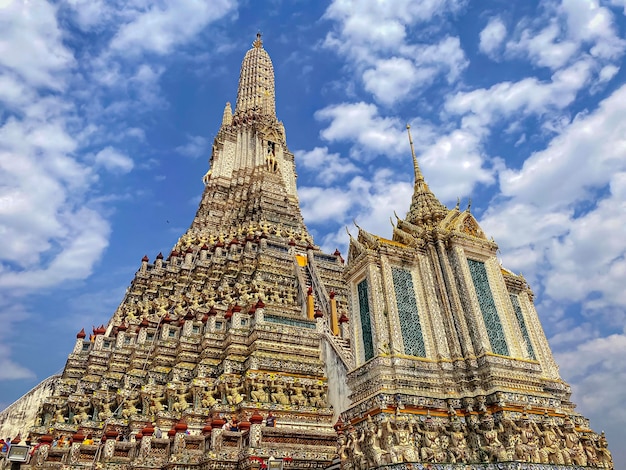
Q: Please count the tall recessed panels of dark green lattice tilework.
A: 4